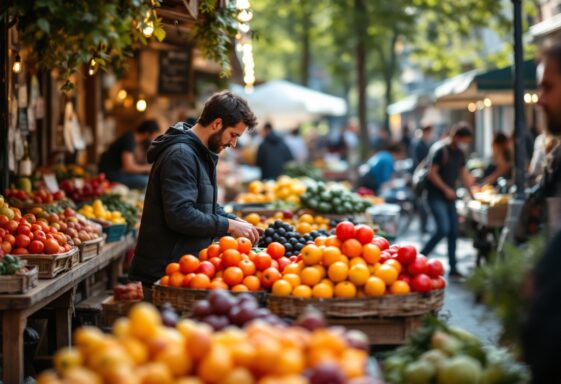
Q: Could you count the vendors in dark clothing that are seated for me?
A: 1